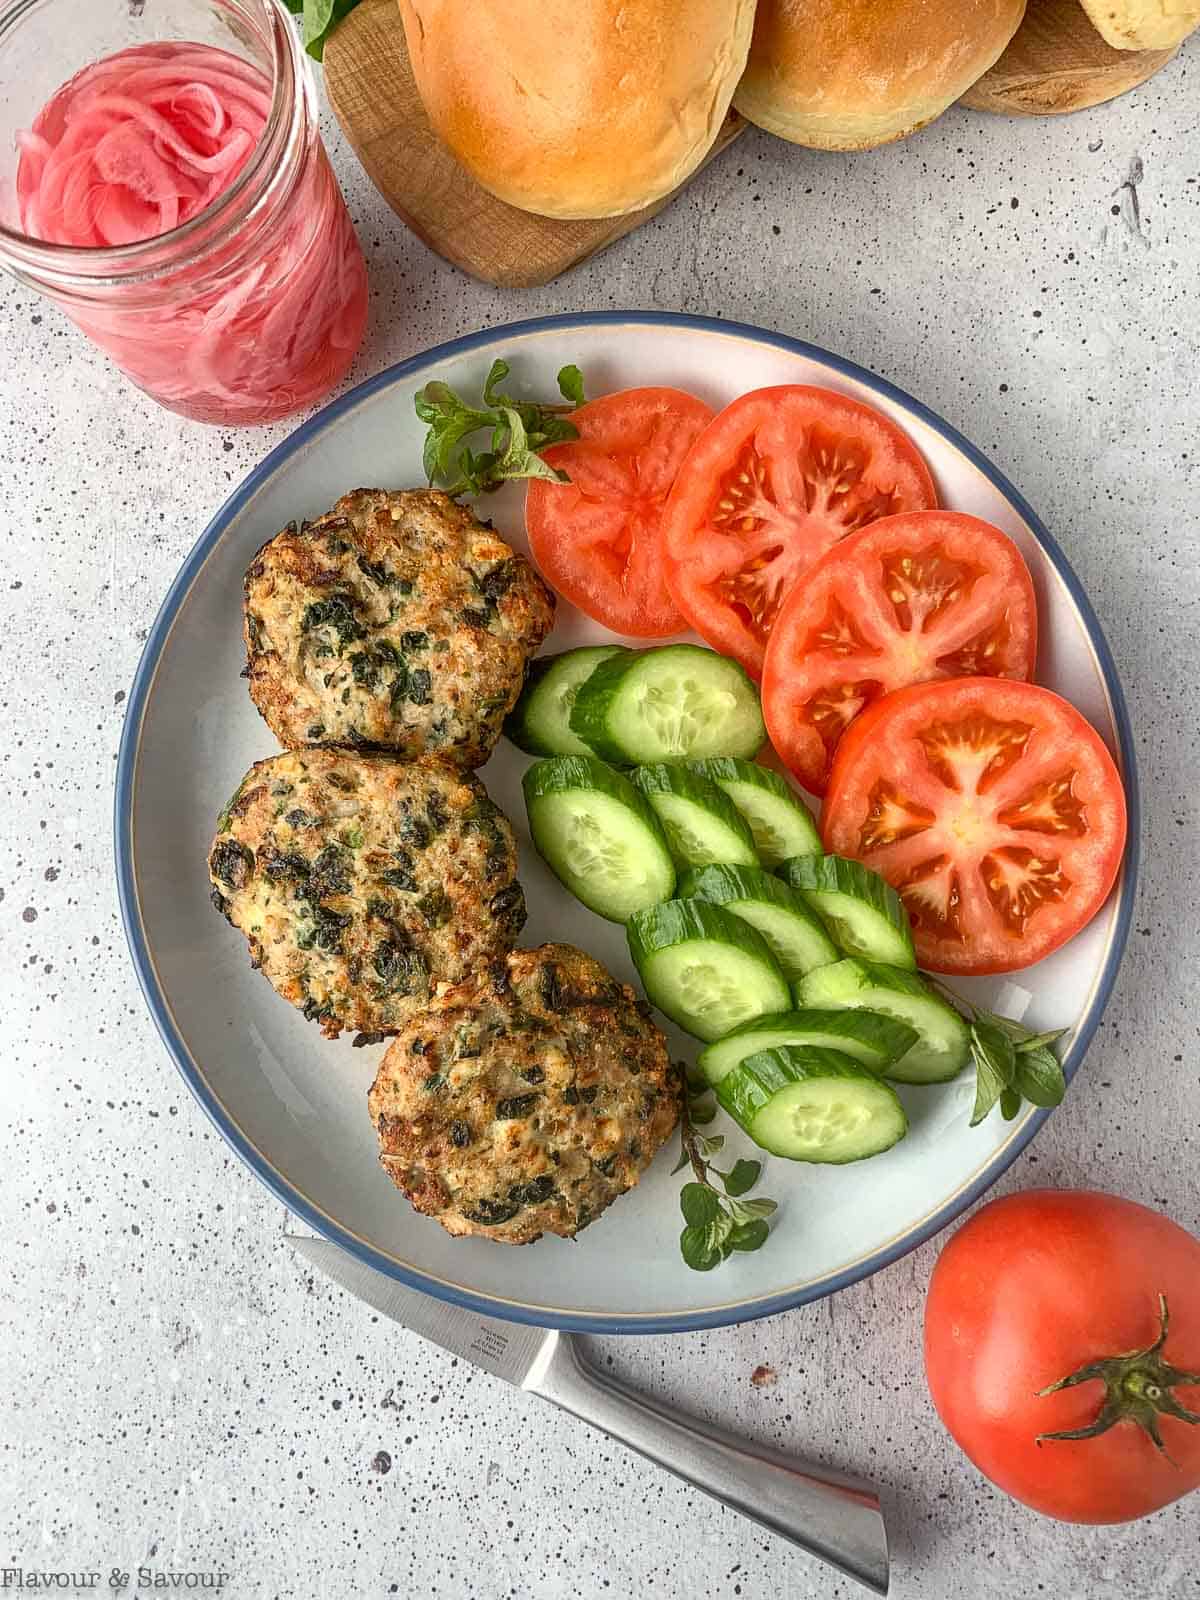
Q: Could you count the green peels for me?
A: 11